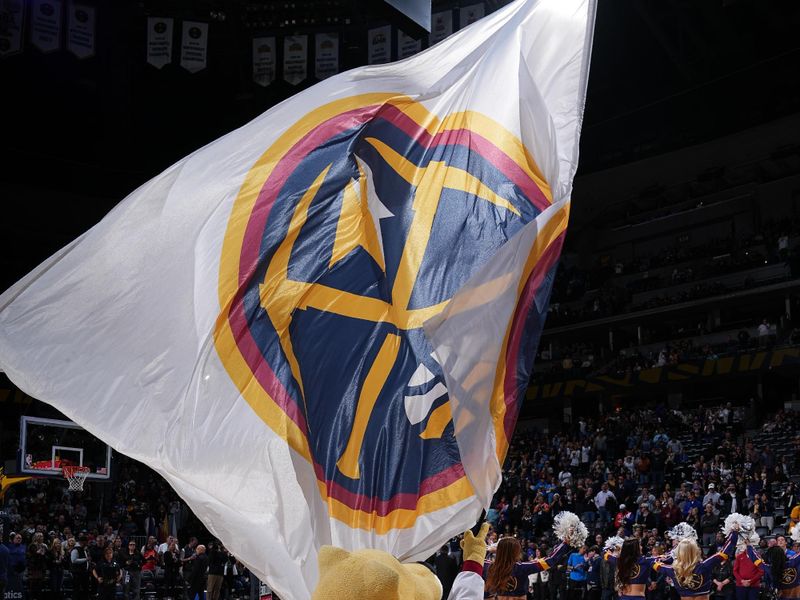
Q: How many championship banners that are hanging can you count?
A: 12